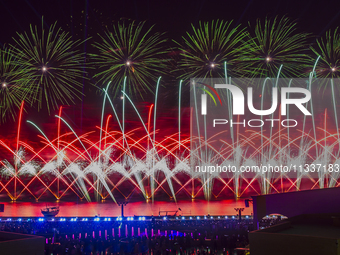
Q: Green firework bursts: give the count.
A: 6